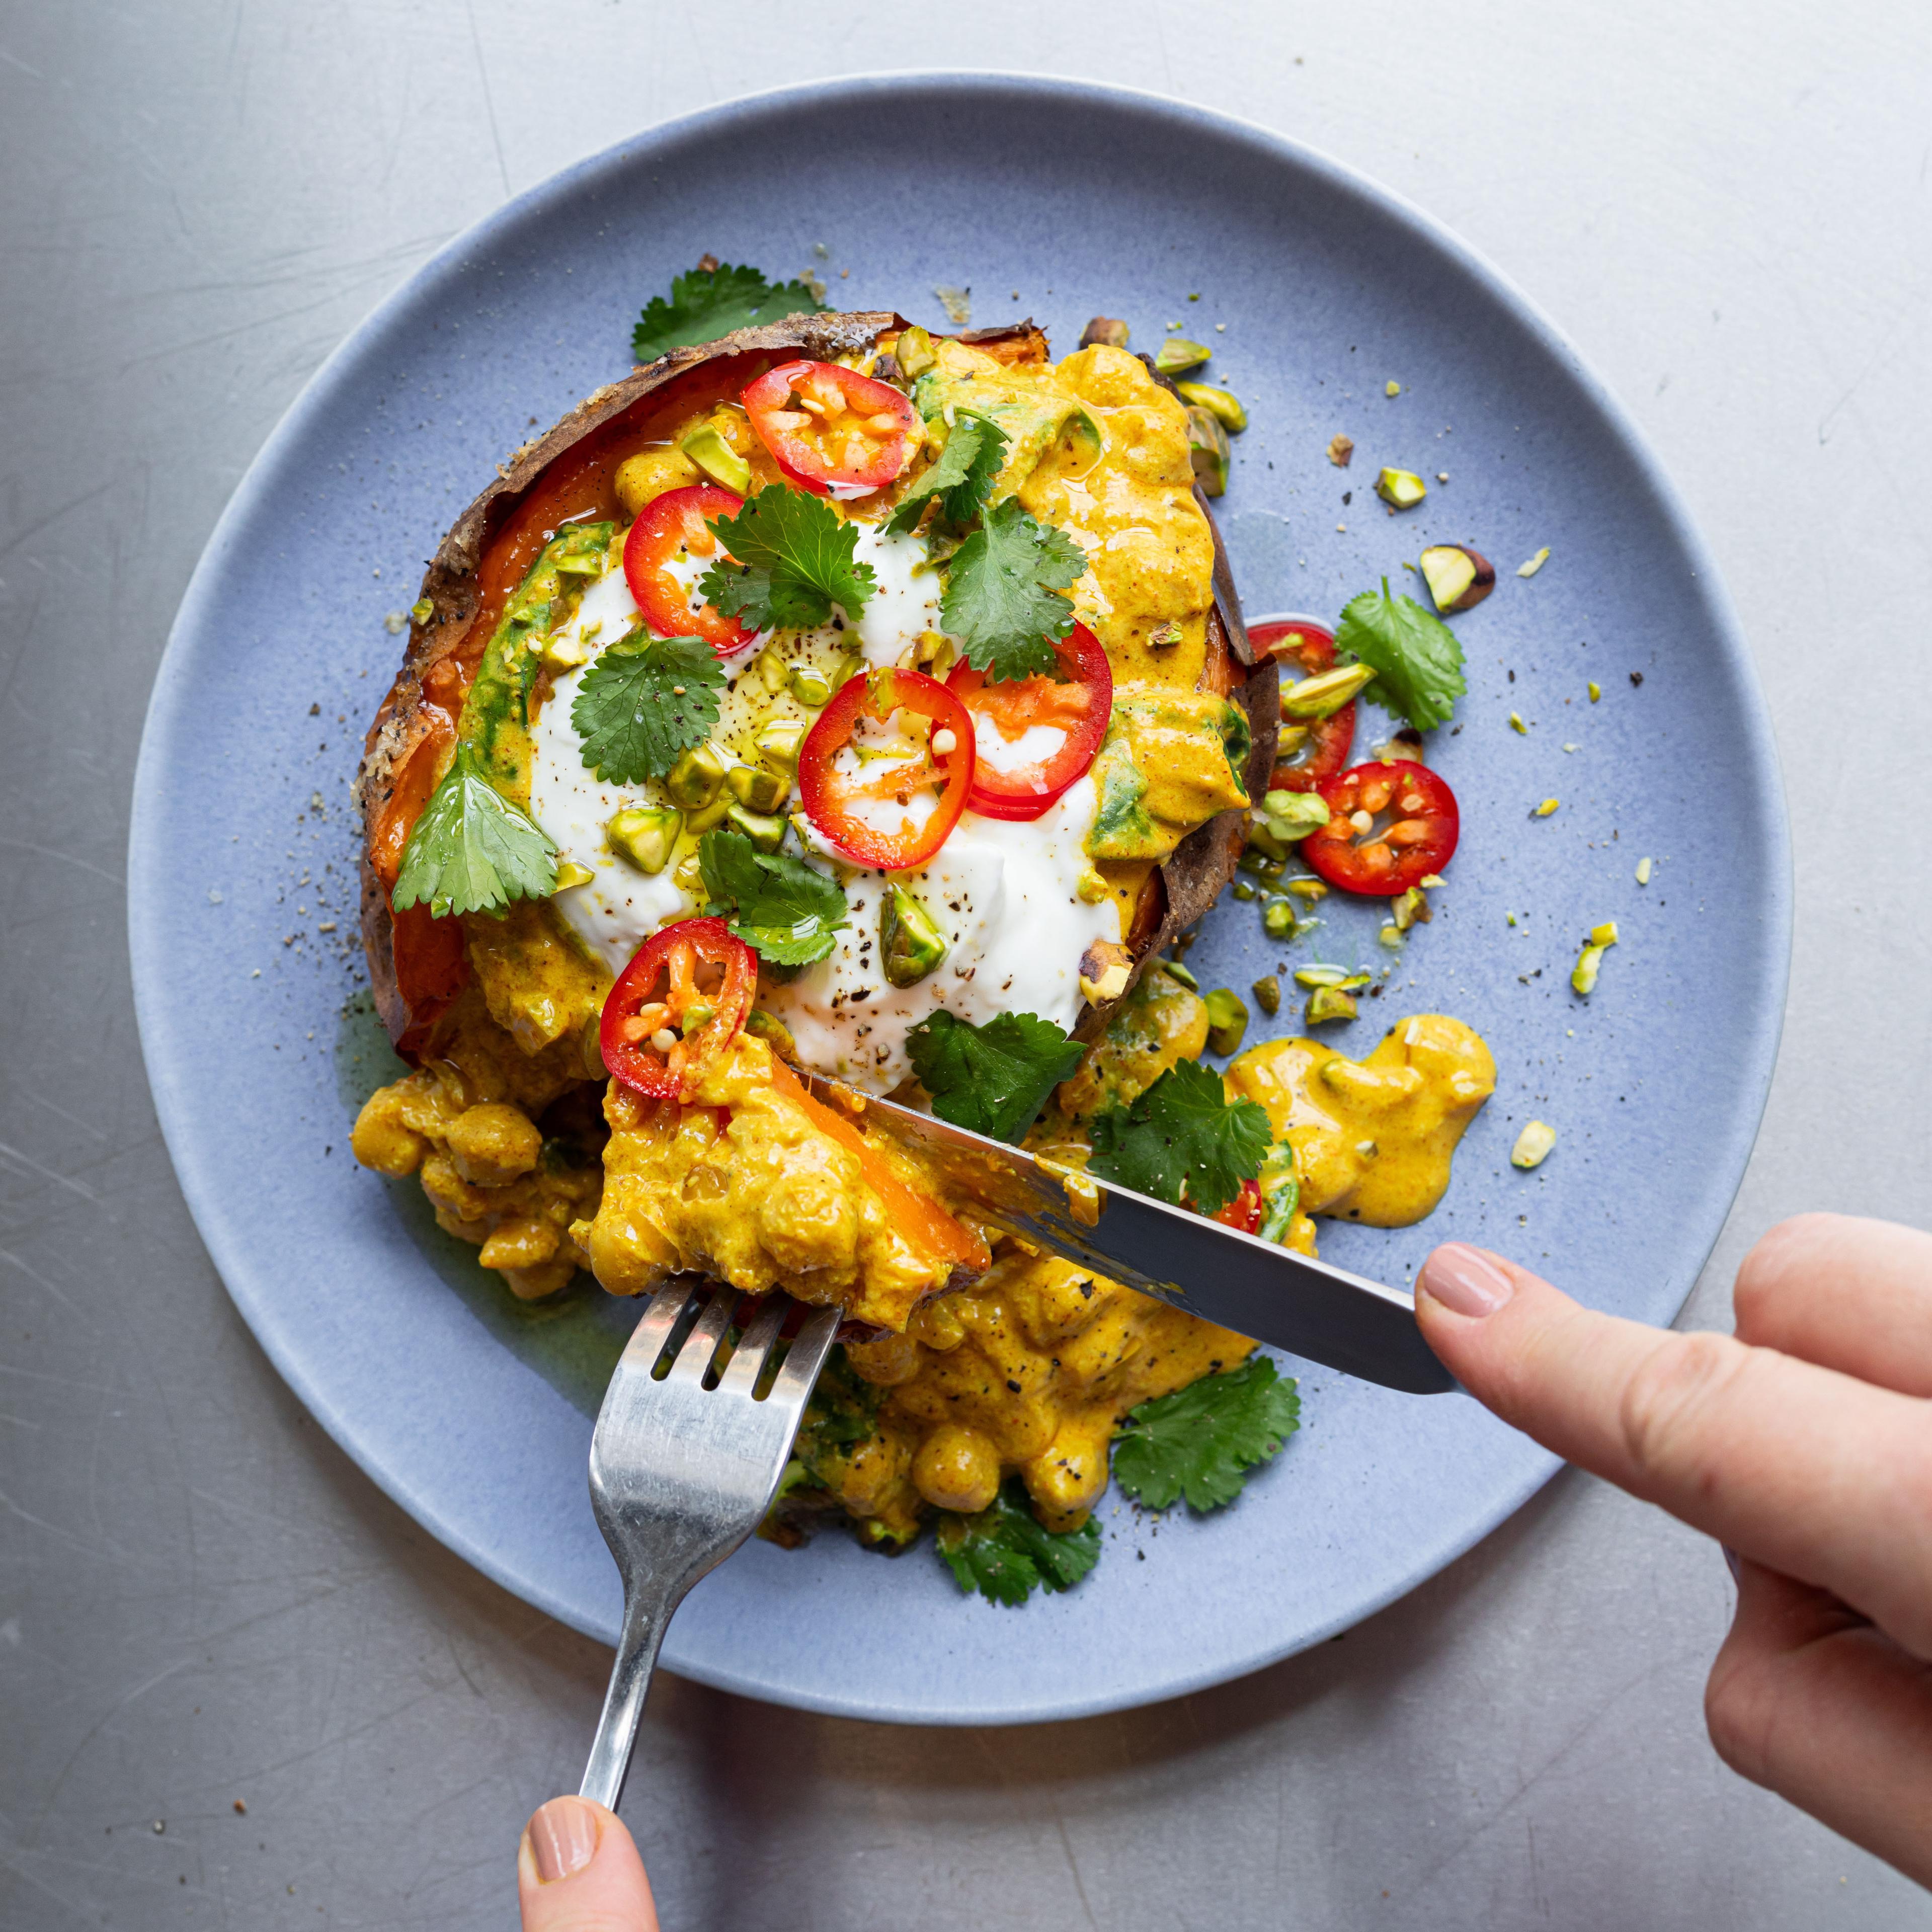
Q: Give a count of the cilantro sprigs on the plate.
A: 12